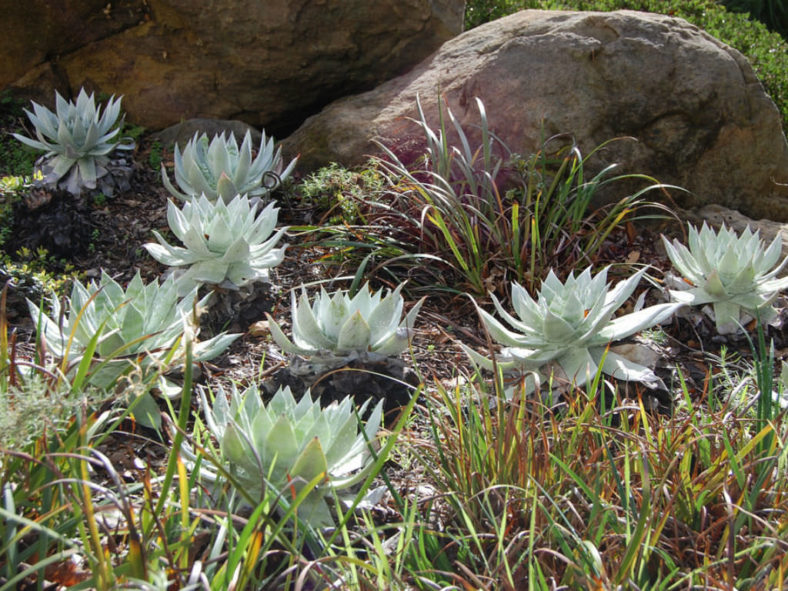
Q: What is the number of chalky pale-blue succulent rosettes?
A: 8